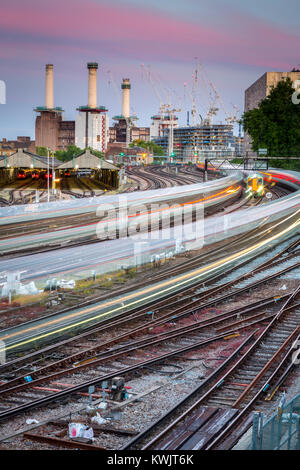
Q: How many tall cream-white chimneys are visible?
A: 3